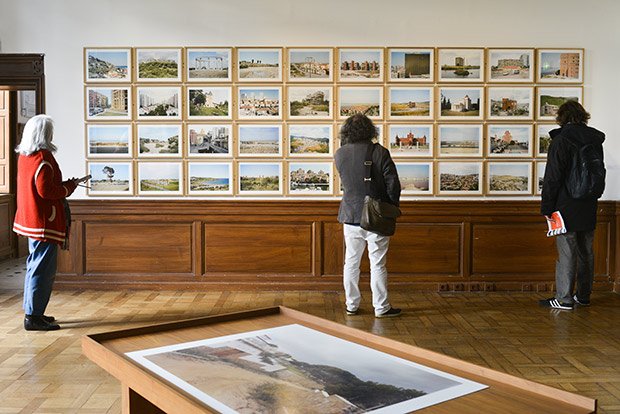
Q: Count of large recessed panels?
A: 4